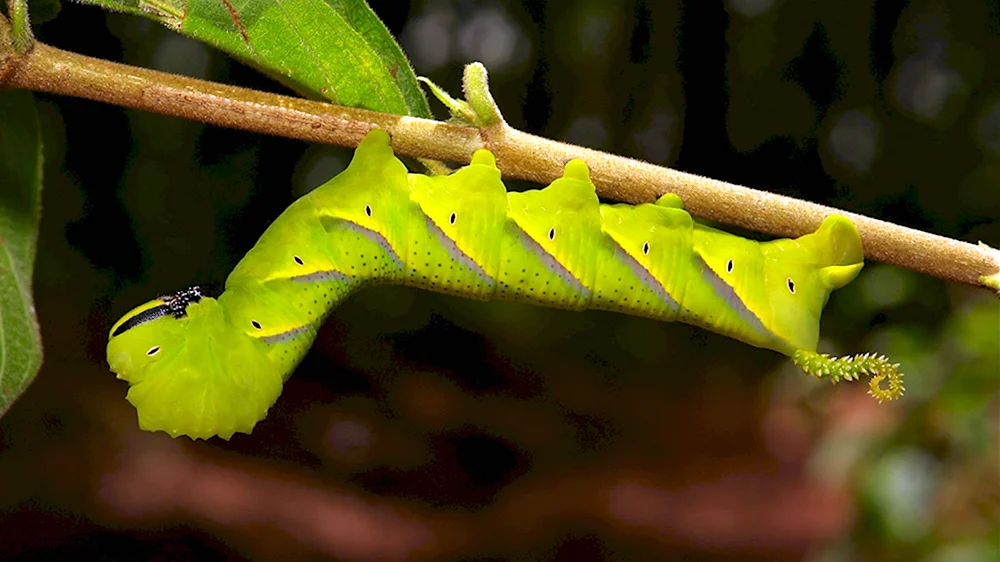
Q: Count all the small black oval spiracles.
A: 9